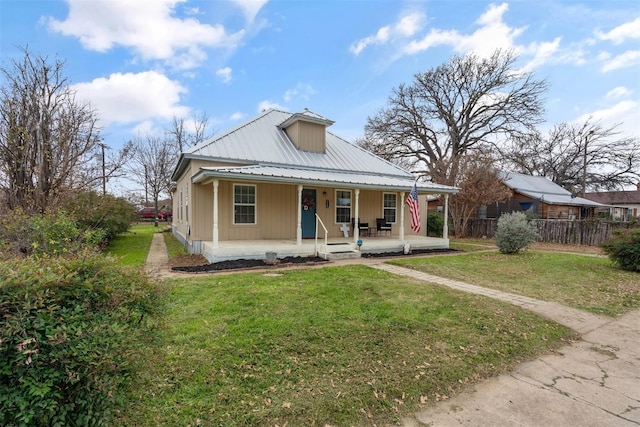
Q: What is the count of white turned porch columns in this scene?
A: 5